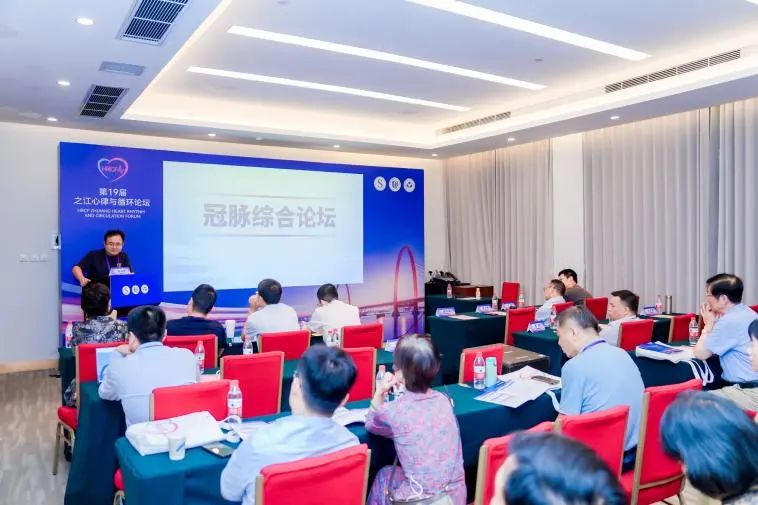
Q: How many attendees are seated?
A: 15